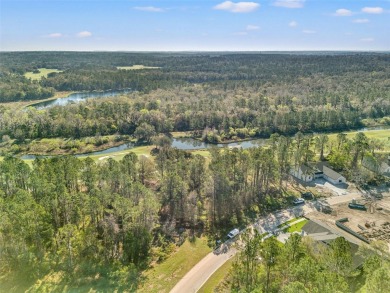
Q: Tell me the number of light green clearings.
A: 2